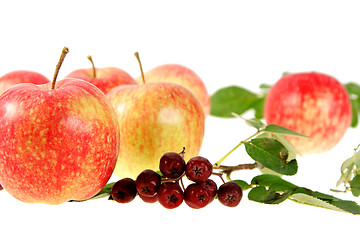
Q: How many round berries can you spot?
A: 9